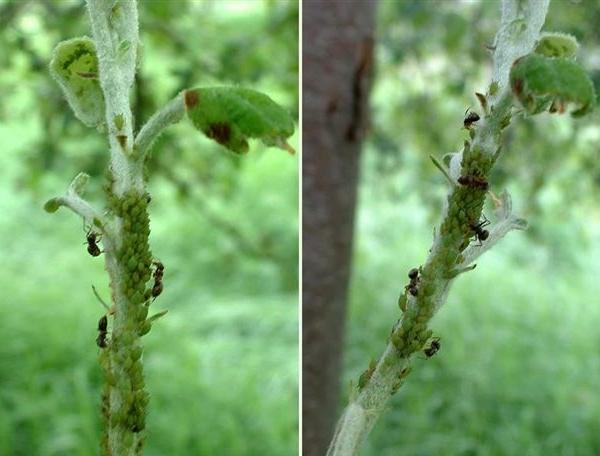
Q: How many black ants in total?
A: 8